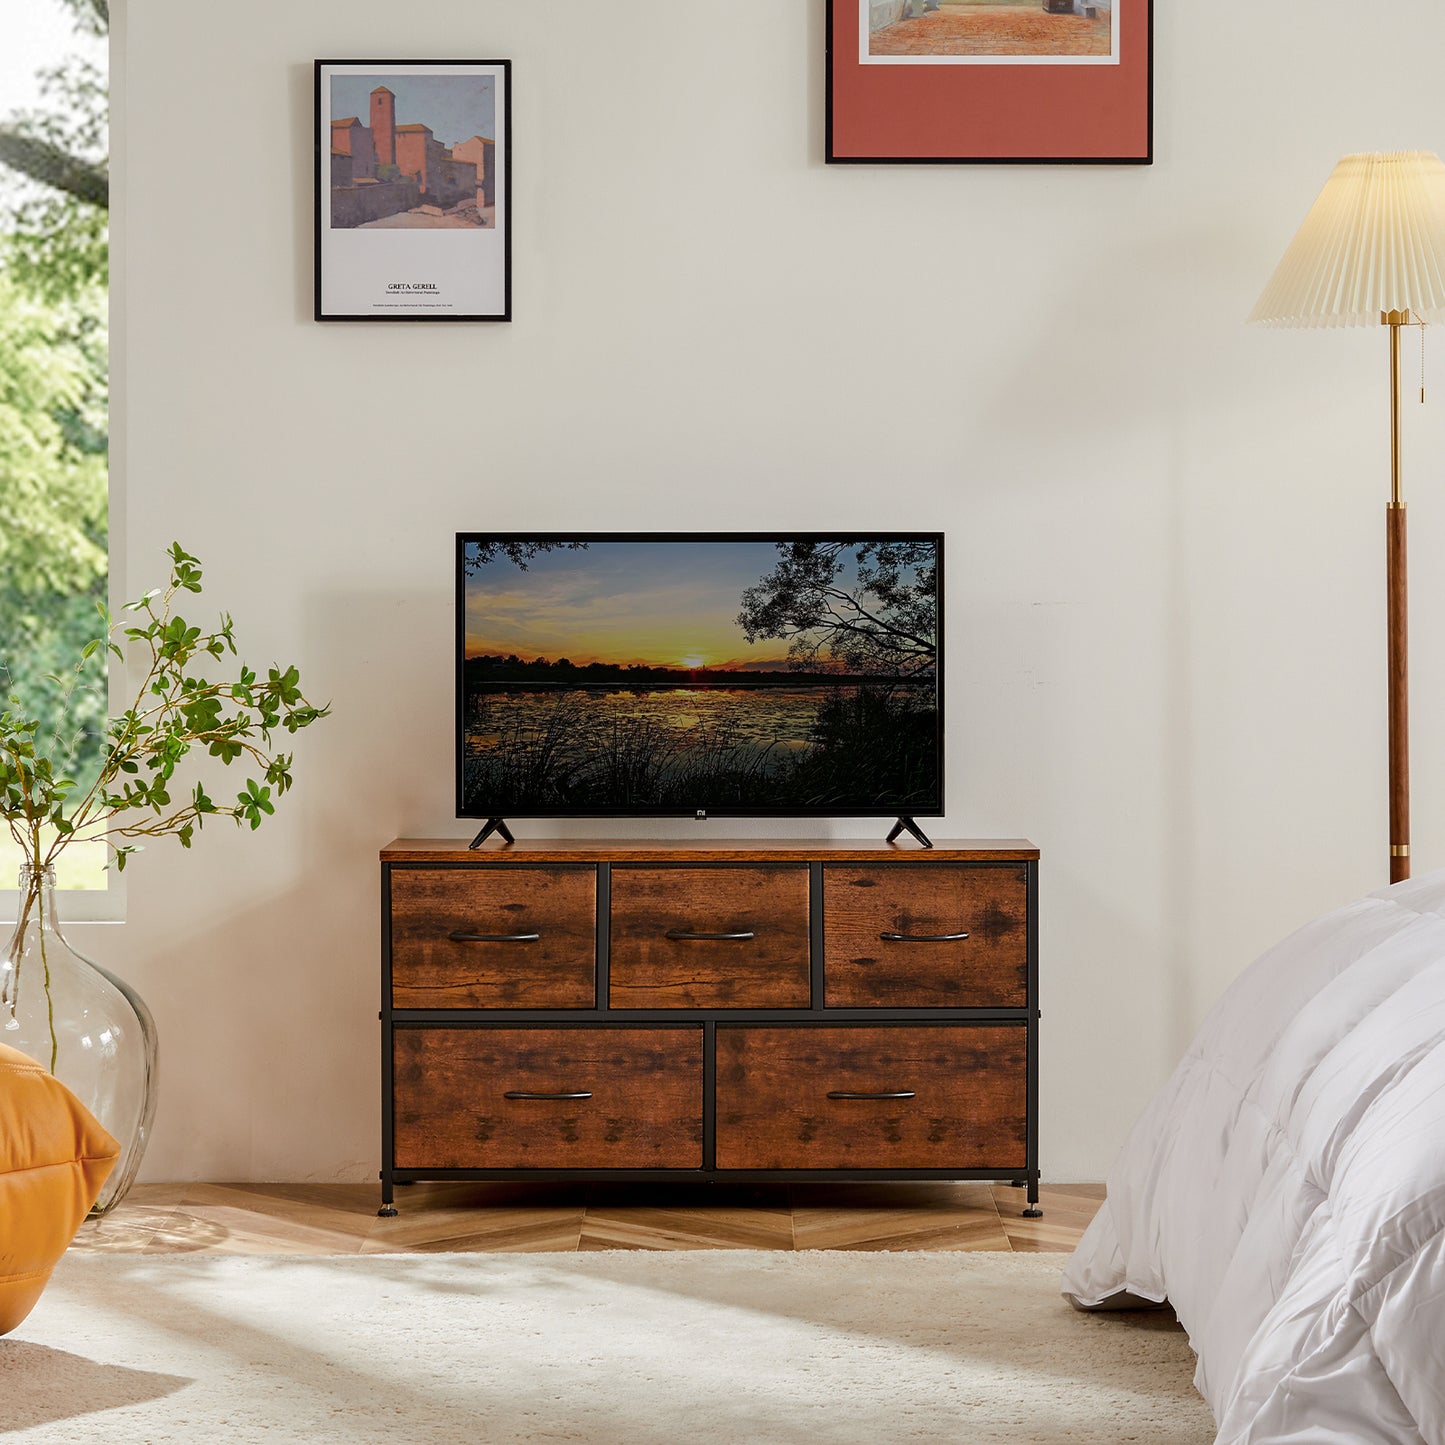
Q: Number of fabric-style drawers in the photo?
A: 5